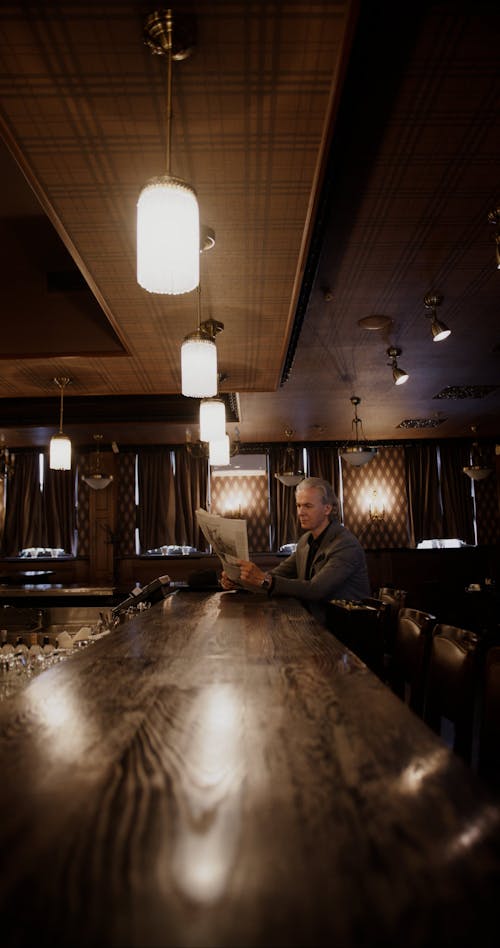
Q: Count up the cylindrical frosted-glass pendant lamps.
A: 5